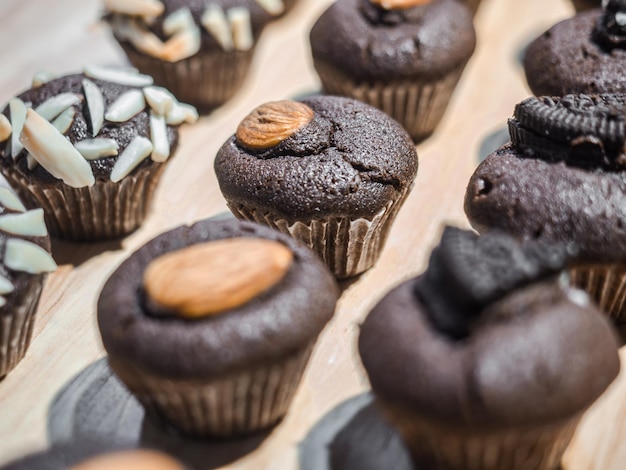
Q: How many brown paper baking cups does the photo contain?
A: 8